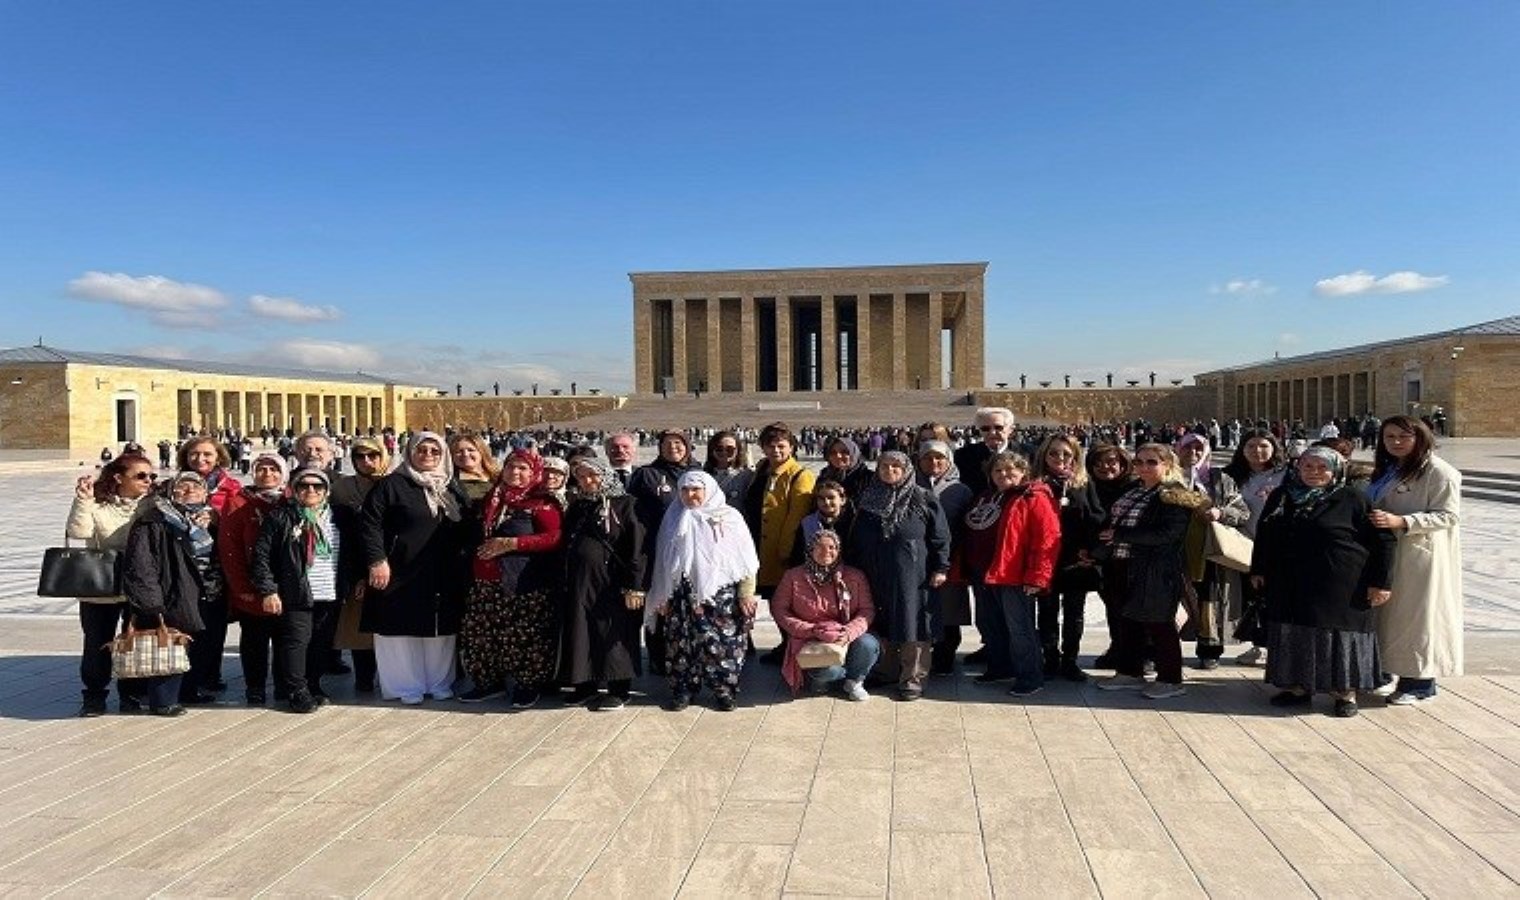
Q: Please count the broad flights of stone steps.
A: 1